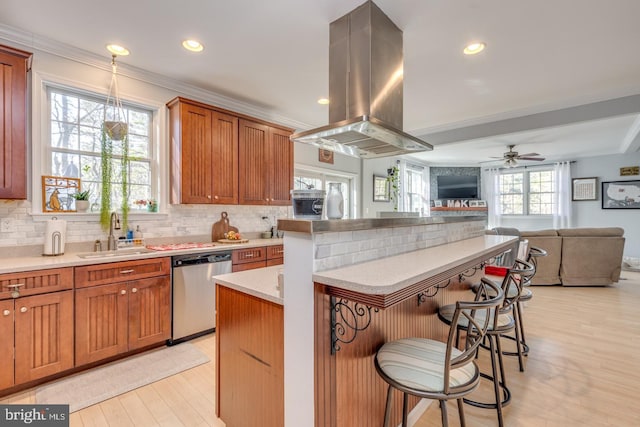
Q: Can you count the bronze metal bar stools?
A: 3